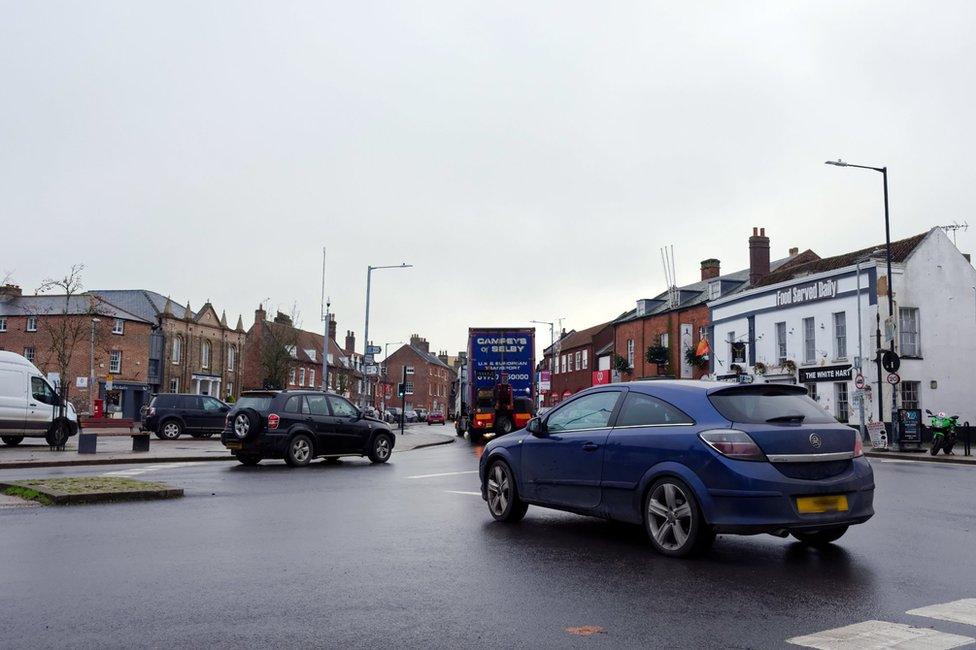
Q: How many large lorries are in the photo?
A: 1